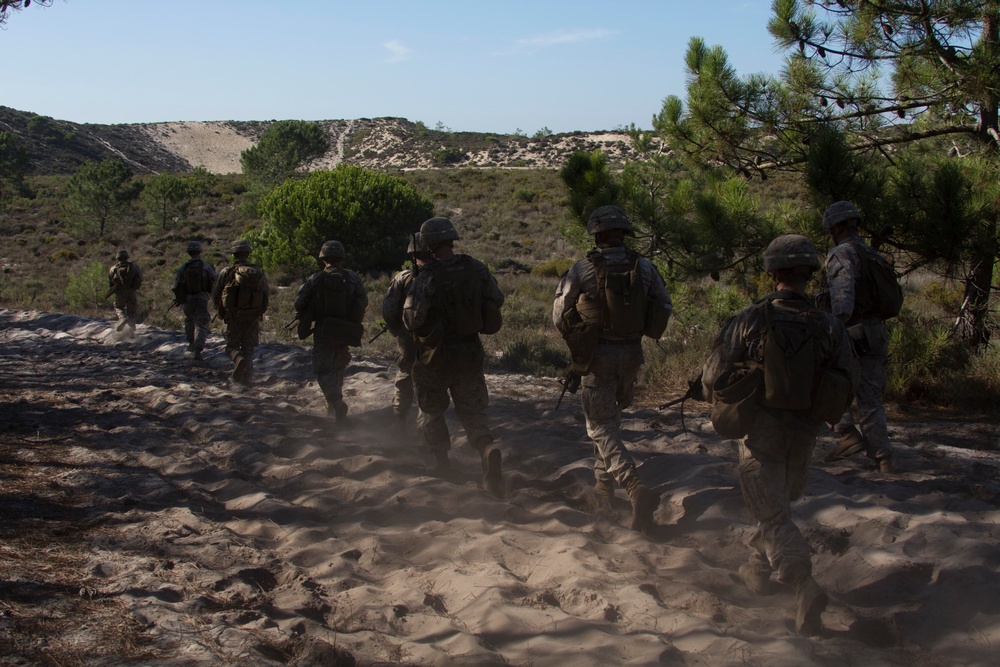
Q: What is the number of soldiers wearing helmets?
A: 9